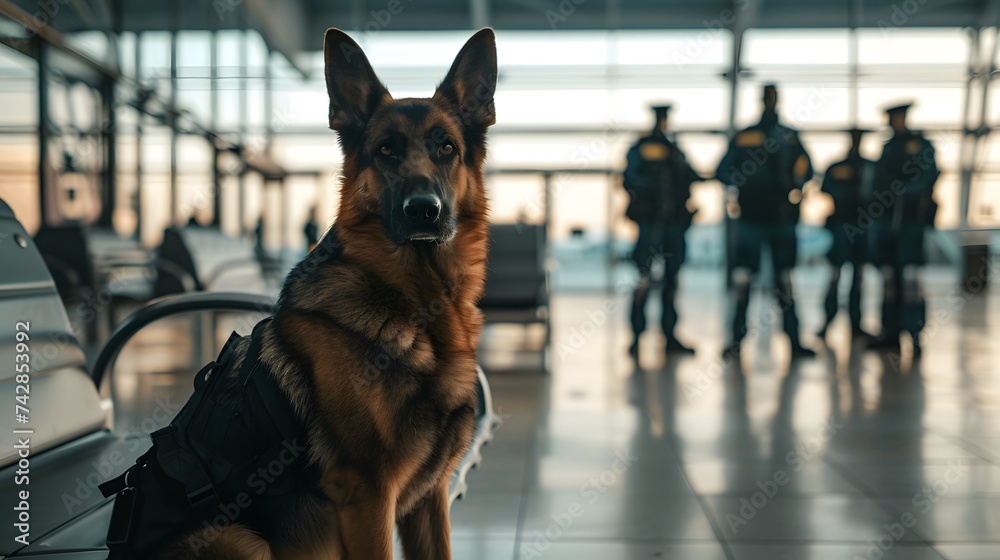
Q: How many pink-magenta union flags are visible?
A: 0